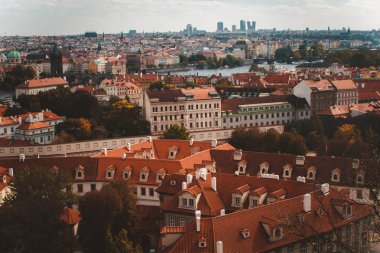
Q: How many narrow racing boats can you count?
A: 0